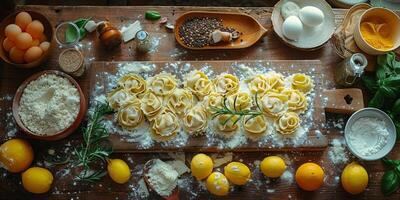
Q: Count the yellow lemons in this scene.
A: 7